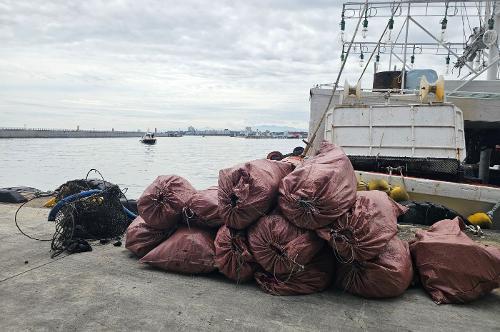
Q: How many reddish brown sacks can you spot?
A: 12